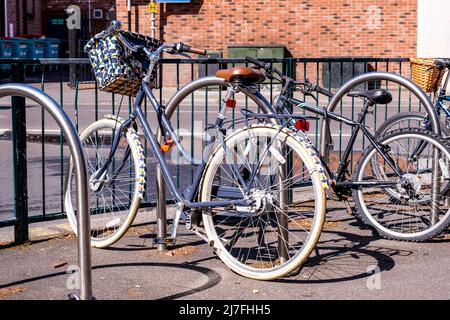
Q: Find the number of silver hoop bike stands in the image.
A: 3